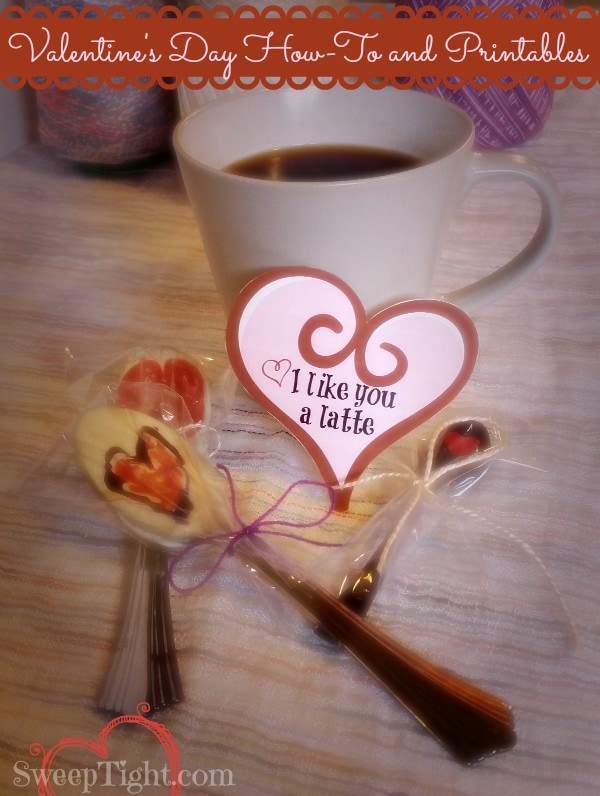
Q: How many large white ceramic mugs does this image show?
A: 1